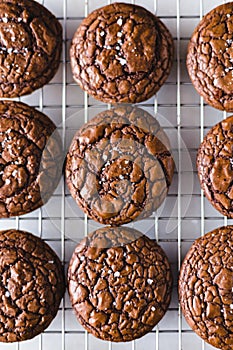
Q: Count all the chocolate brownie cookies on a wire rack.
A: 9